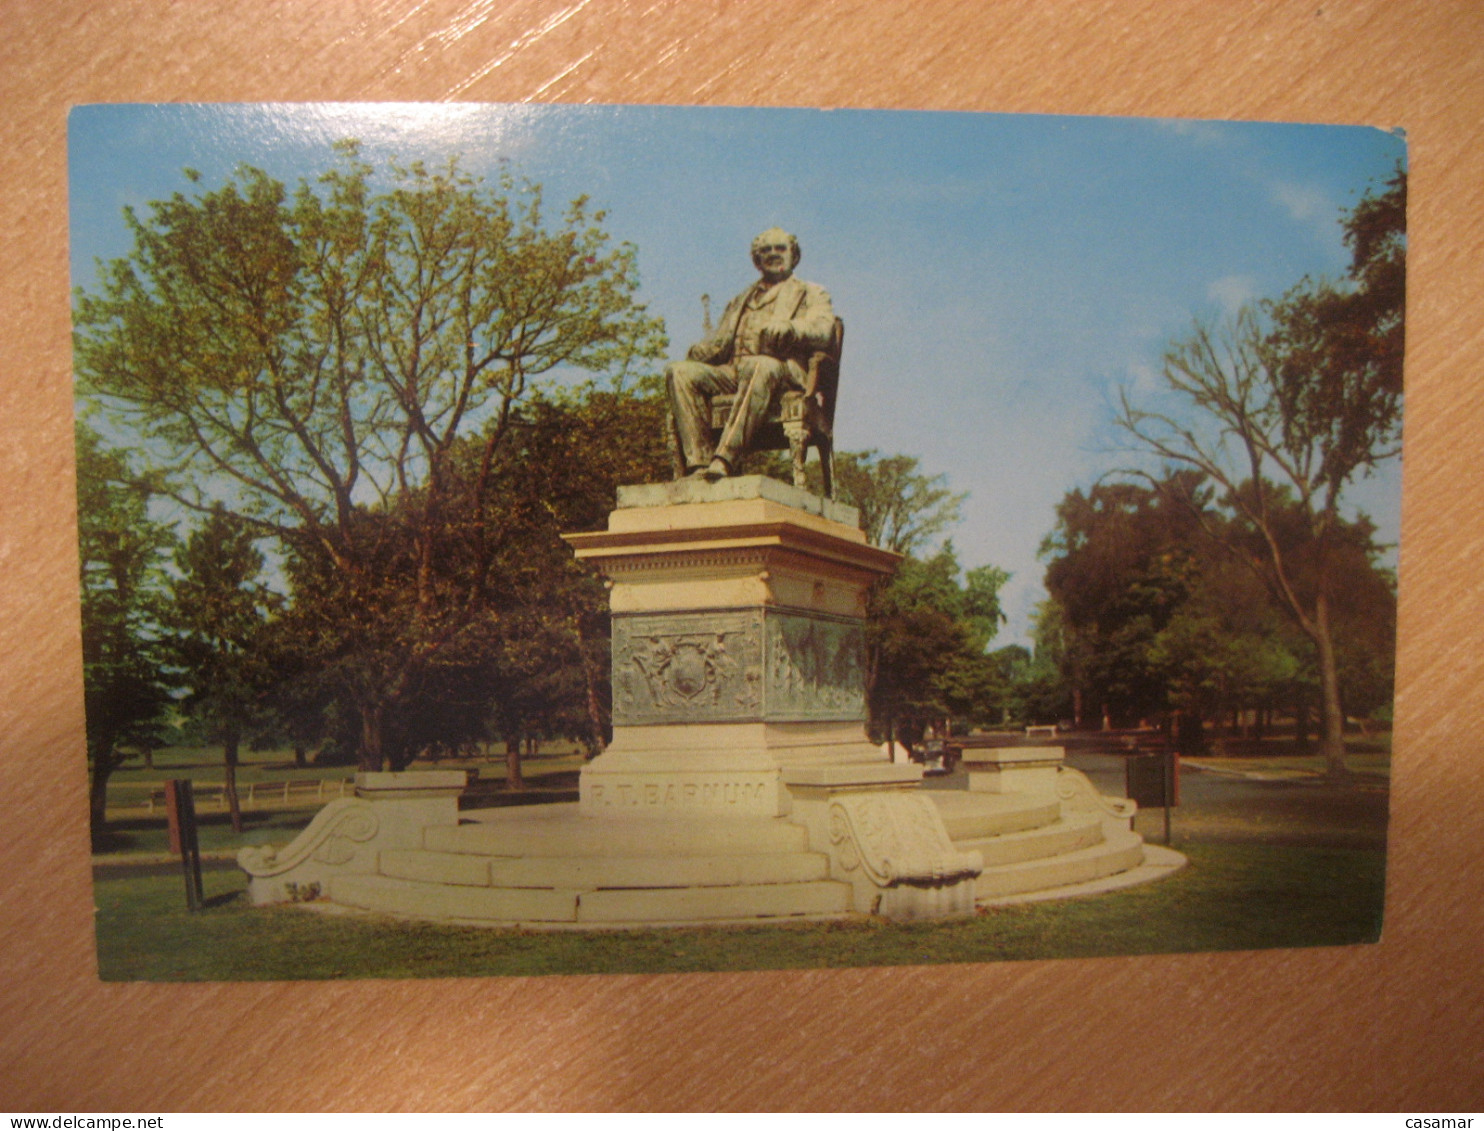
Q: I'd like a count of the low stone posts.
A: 3